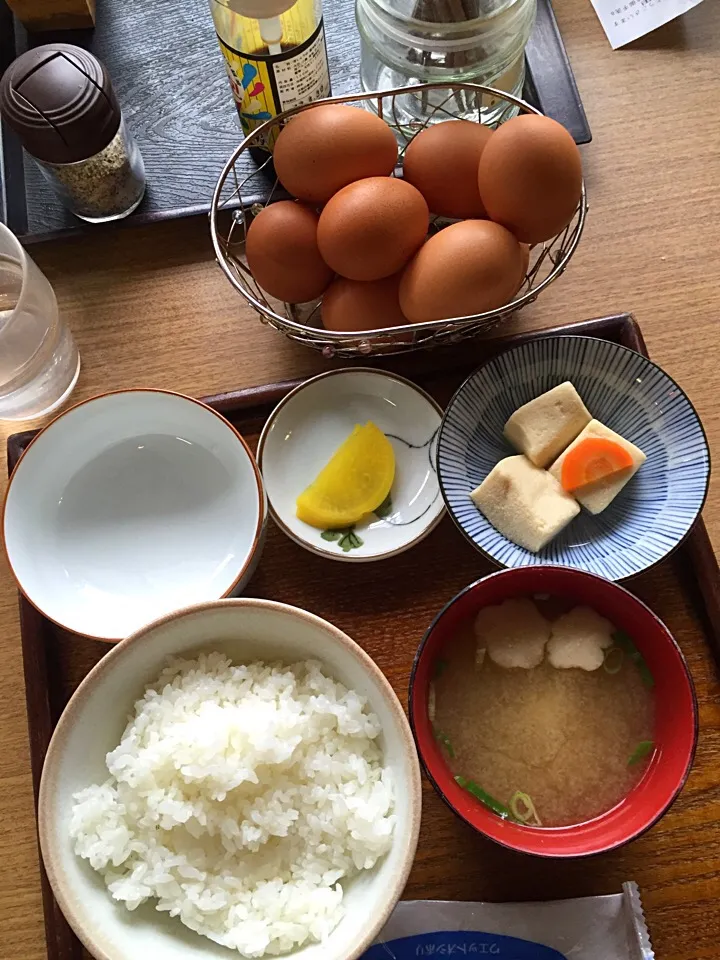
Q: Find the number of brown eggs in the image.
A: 8